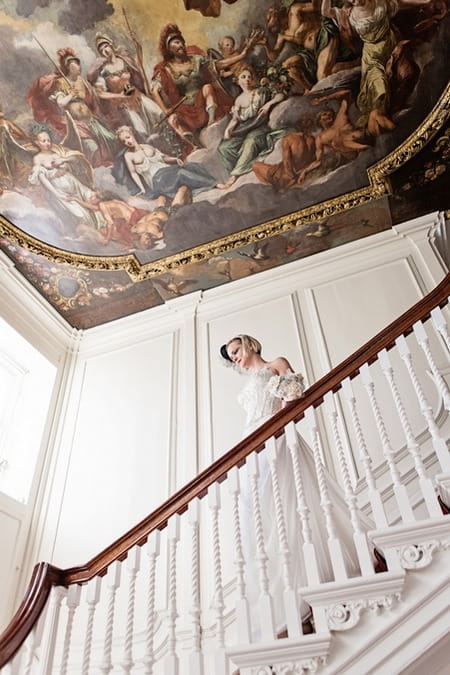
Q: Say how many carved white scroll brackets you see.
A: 3